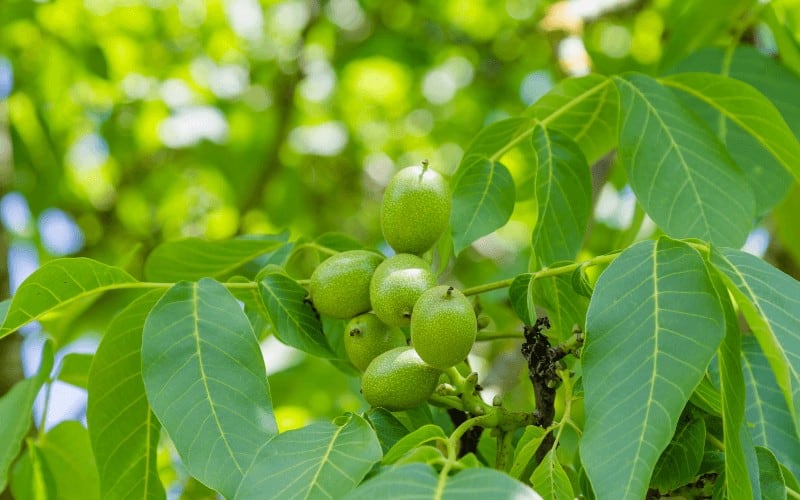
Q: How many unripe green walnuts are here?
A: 6